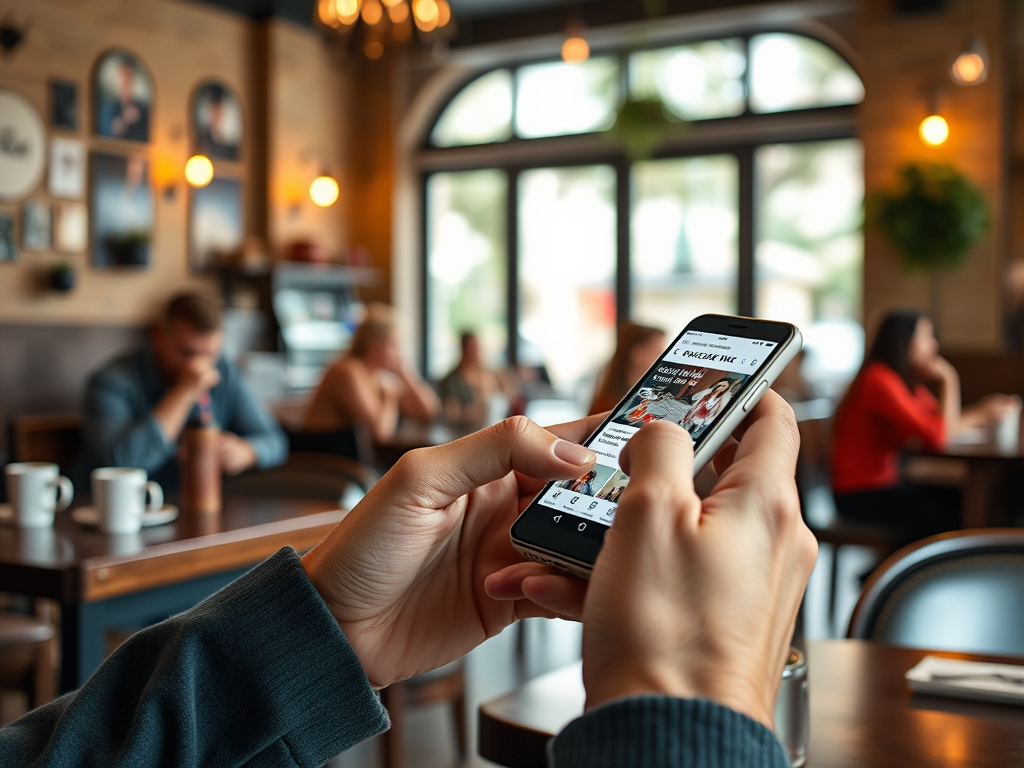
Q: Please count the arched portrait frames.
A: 2